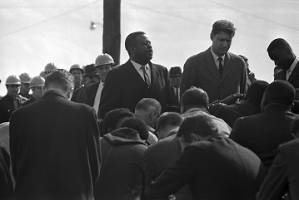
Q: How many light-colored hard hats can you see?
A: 6